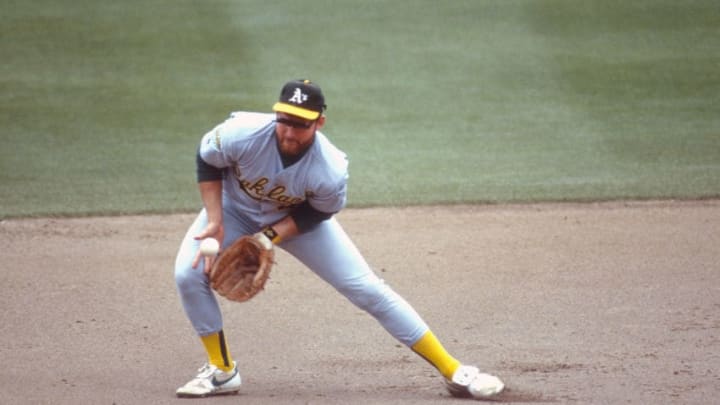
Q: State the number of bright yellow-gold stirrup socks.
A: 2